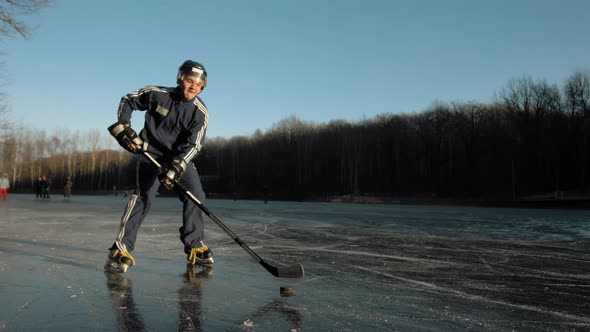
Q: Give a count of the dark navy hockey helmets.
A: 1